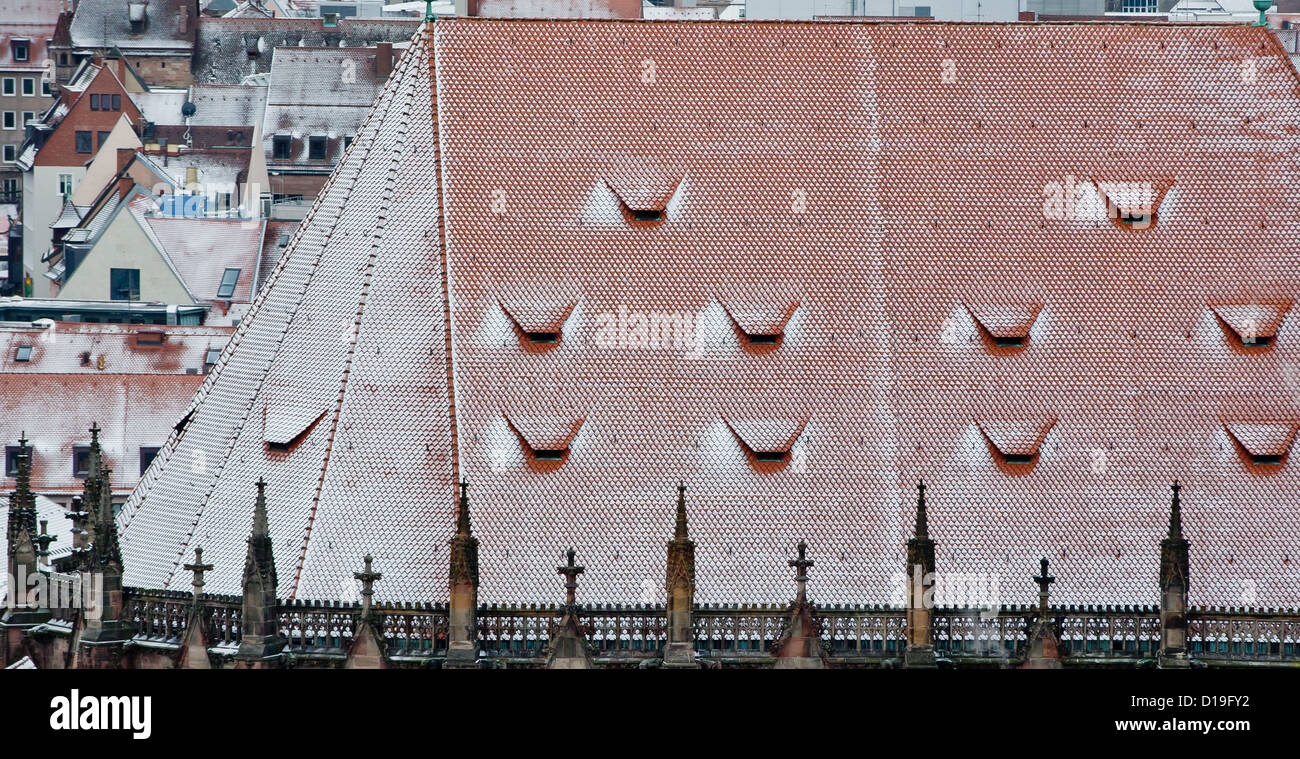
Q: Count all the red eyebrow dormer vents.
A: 11